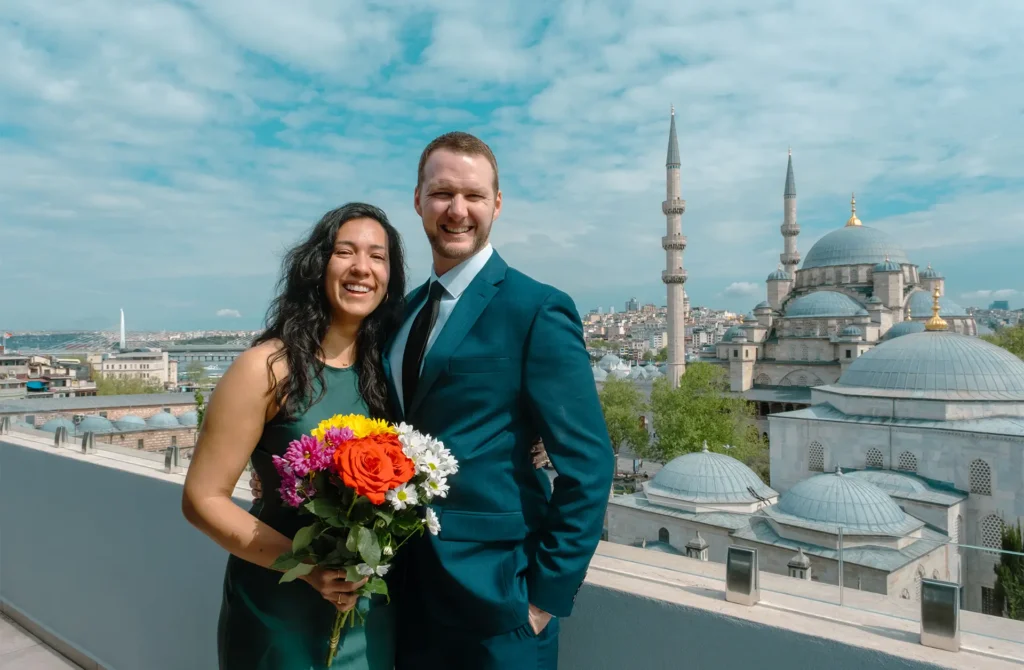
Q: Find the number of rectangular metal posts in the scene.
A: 6